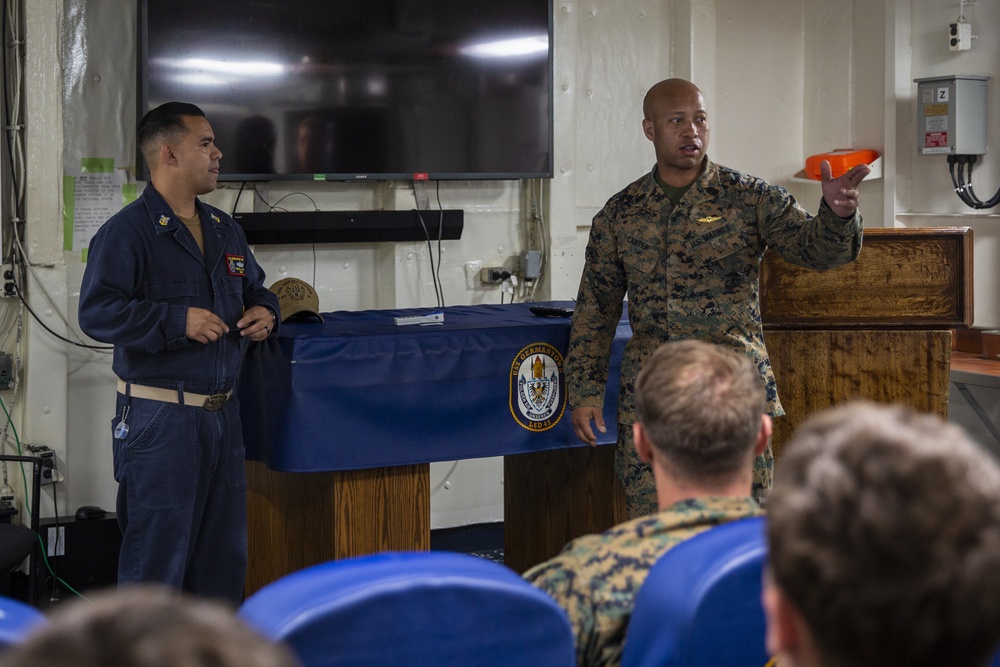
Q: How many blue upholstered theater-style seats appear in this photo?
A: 3